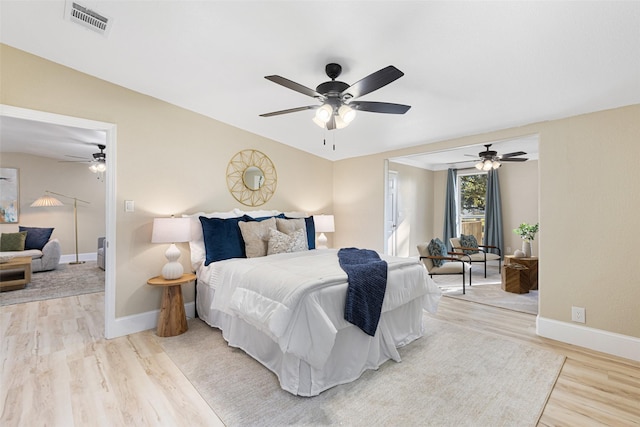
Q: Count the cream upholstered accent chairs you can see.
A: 2